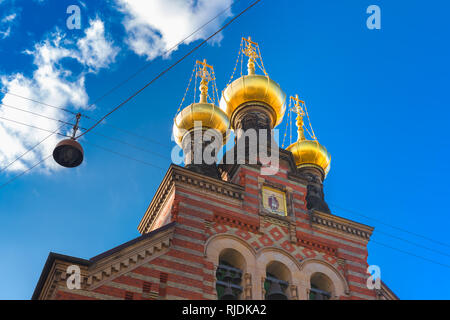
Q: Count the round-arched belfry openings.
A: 3